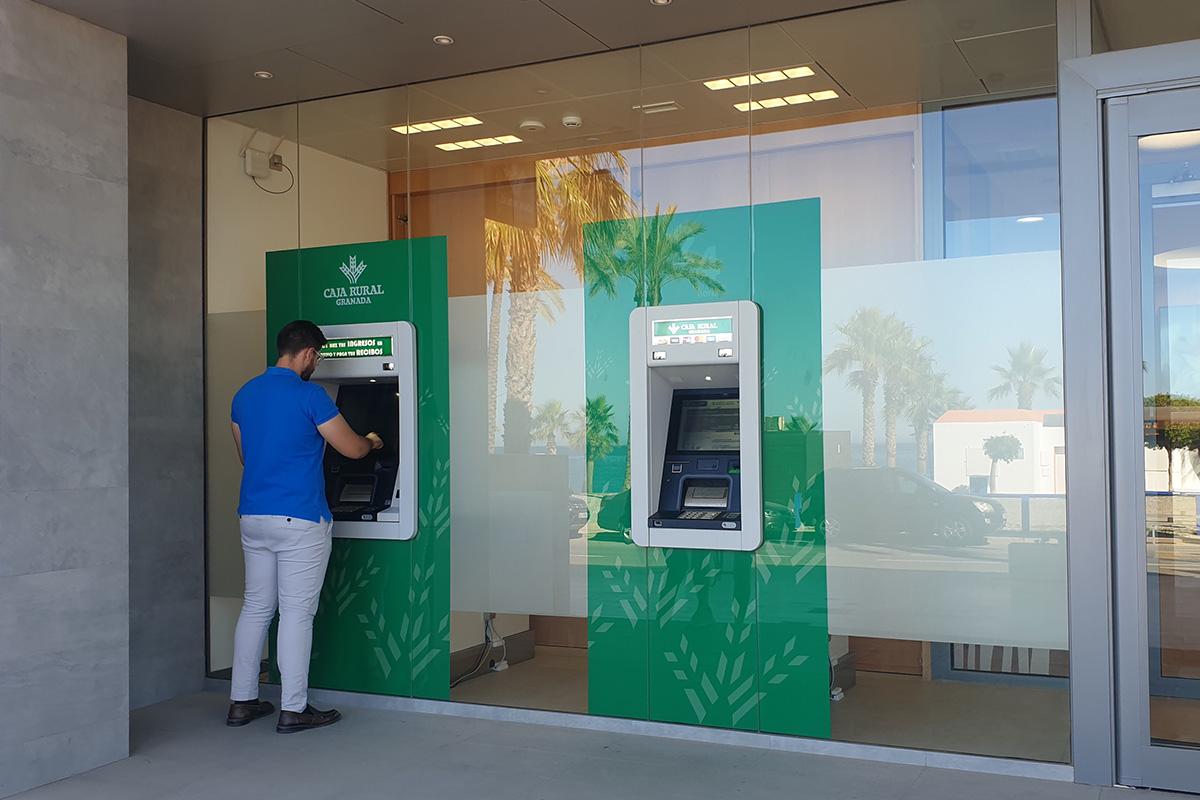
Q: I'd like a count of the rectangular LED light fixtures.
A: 4